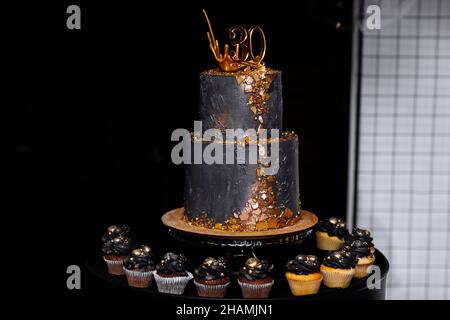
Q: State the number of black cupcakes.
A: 11